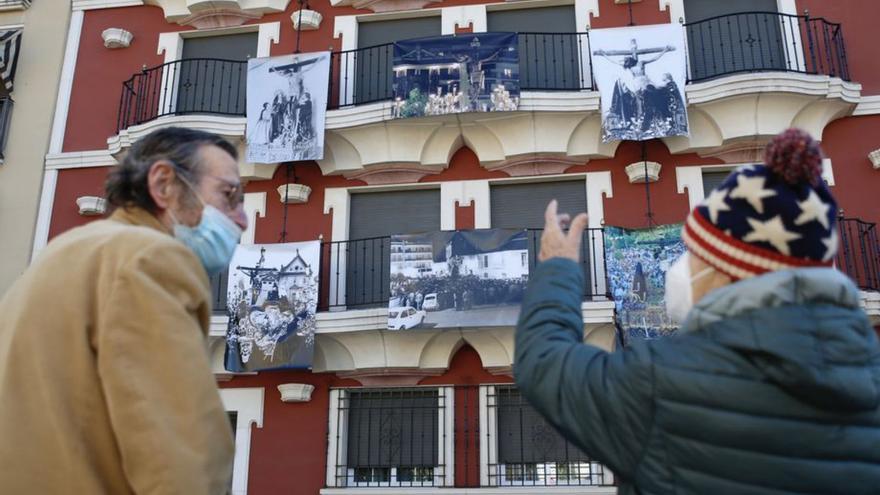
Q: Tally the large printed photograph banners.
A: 6